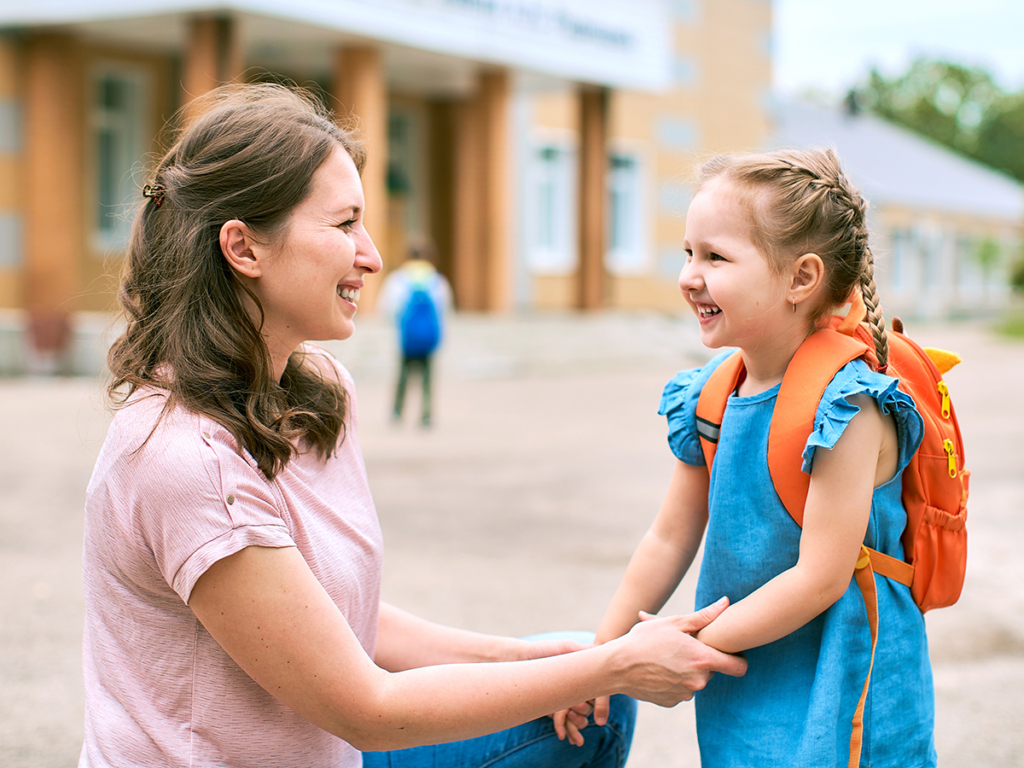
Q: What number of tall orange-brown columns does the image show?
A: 5